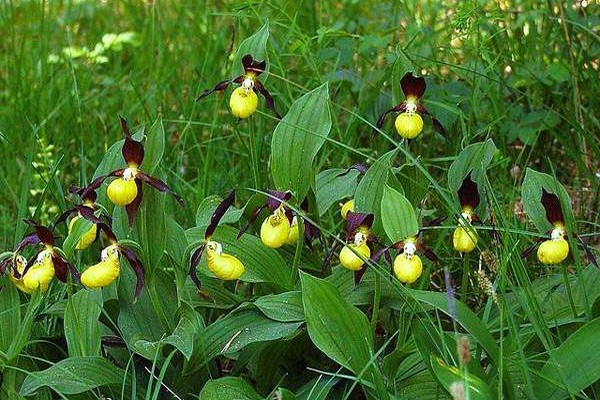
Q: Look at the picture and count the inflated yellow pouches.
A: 15